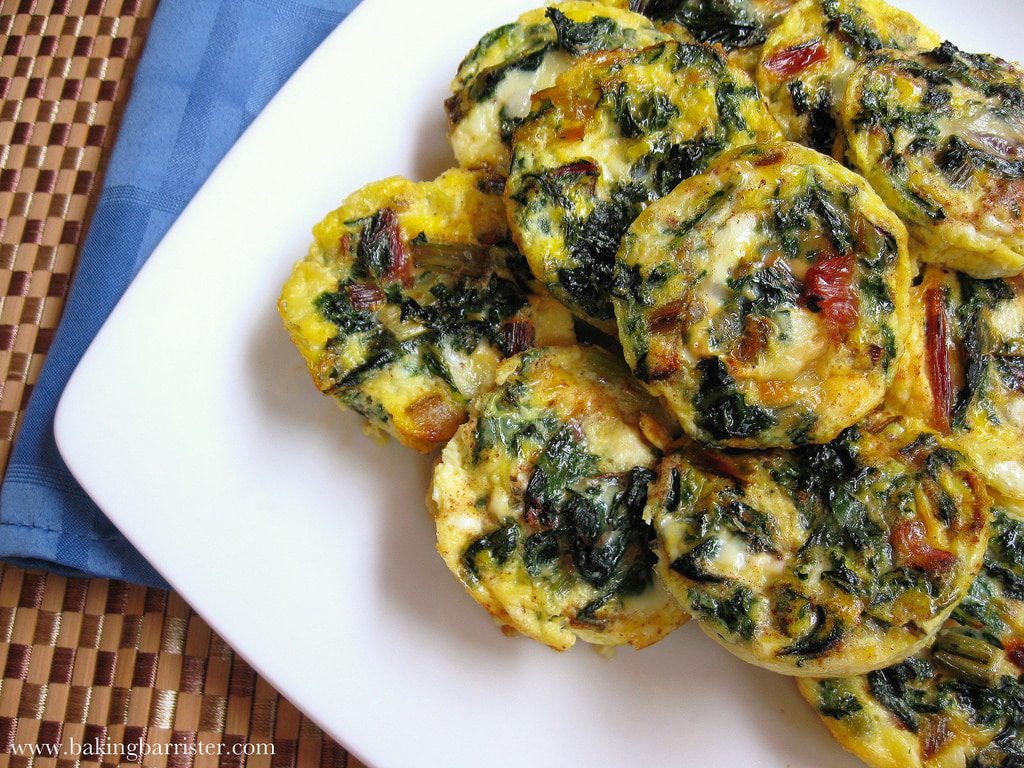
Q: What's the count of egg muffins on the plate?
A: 11